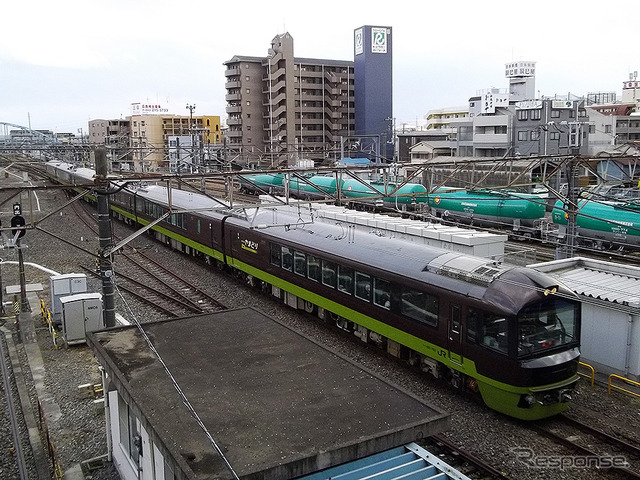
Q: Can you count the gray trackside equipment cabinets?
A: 2